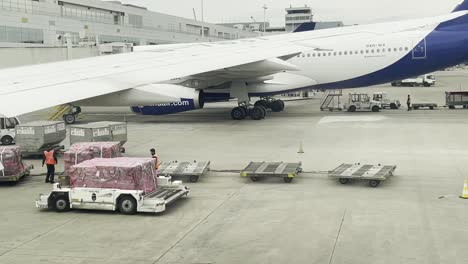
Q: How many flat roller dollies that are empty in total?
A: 3